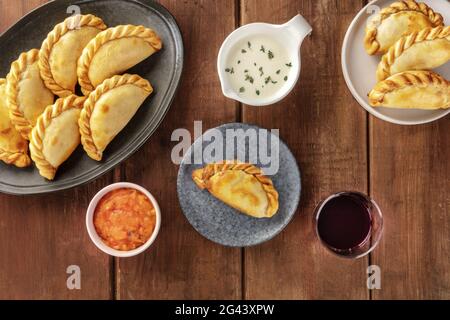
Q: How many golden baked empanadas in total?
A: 10